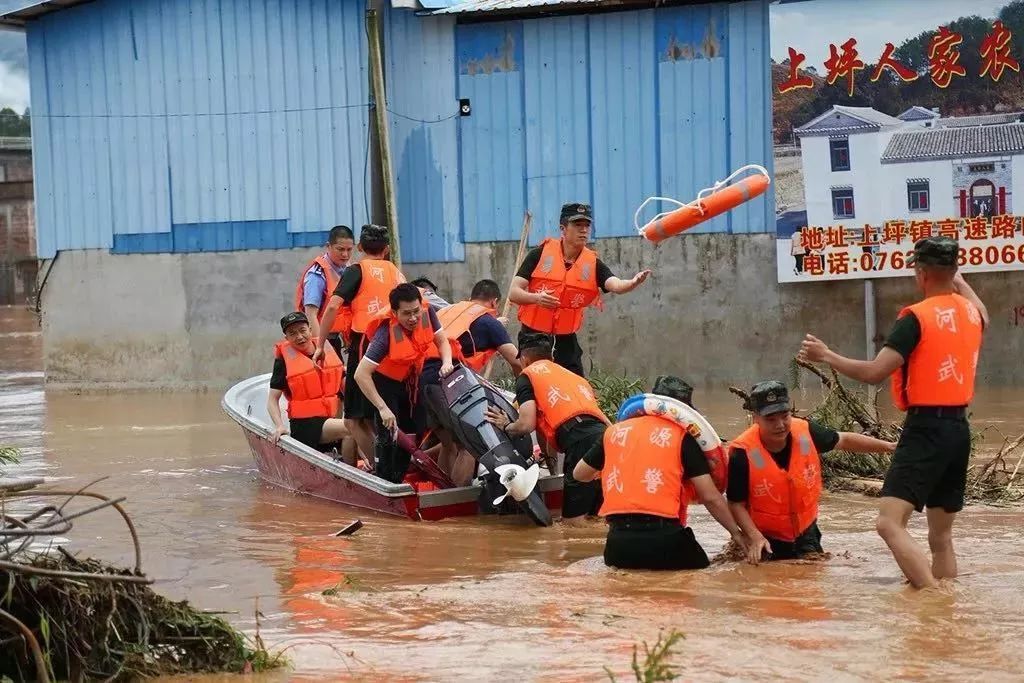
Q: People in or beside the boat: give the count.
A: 11